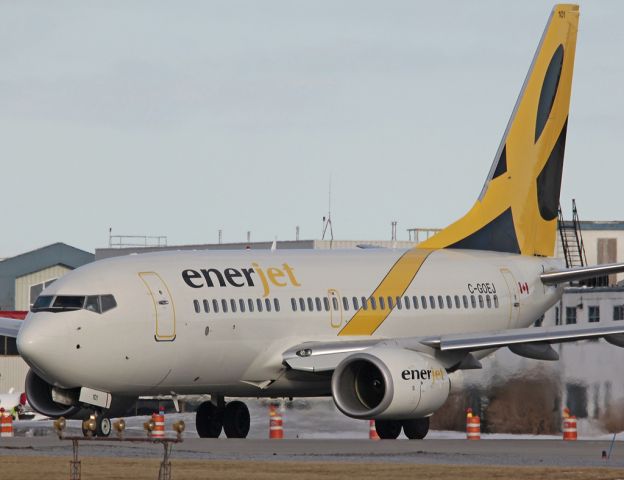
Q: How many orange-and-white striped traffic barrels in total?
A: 6